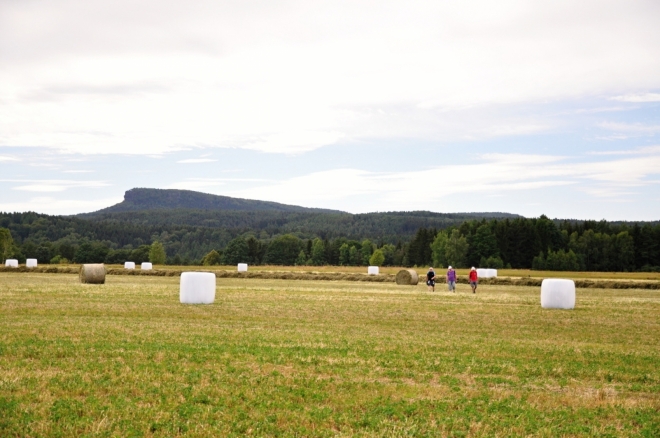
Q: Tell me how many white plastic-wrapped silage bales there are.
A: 10